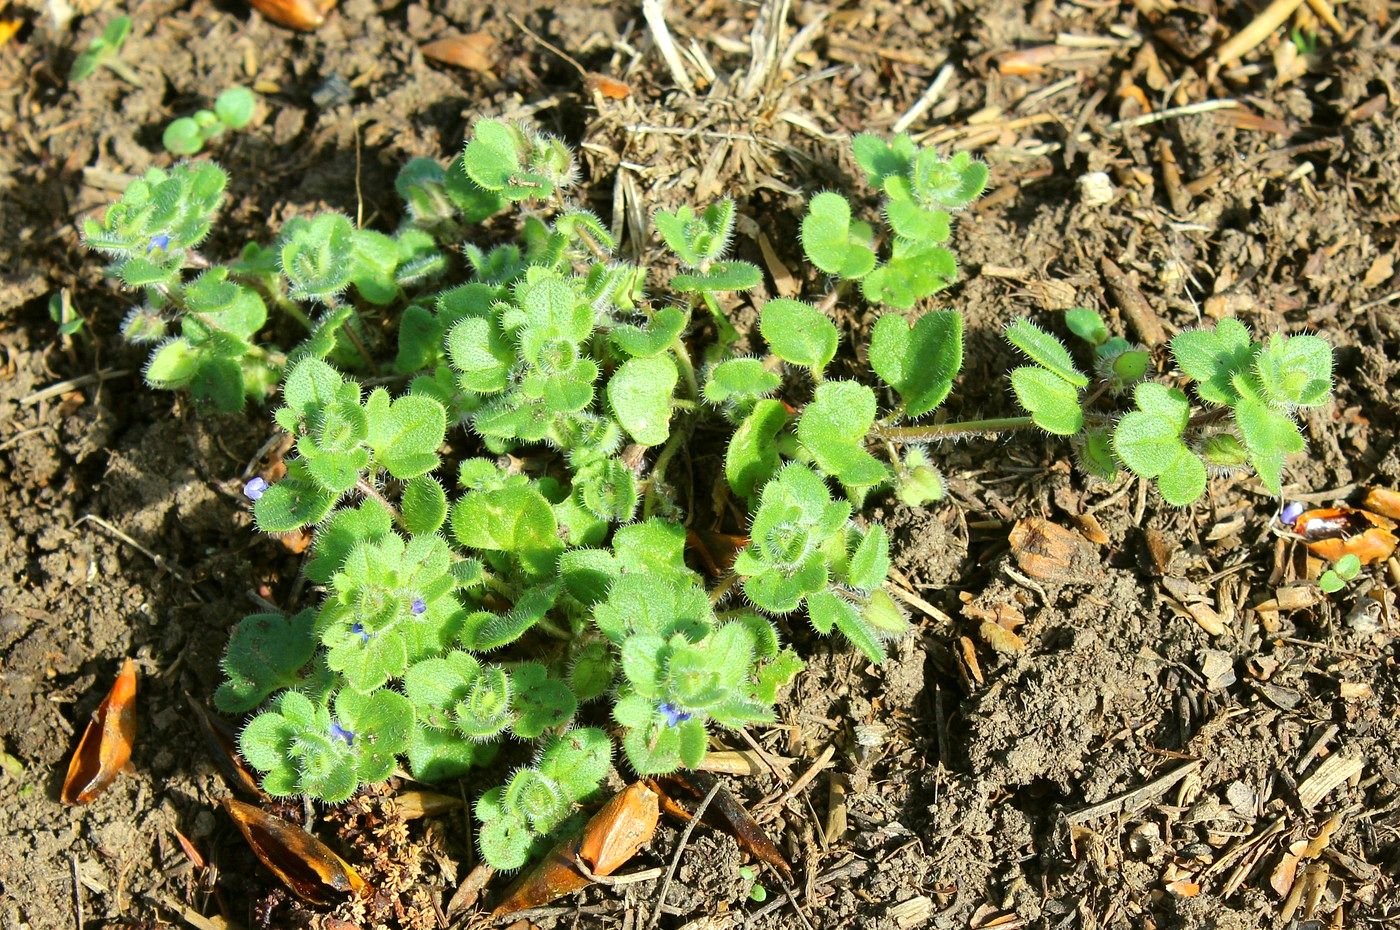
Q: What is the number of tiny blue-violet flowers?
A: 7